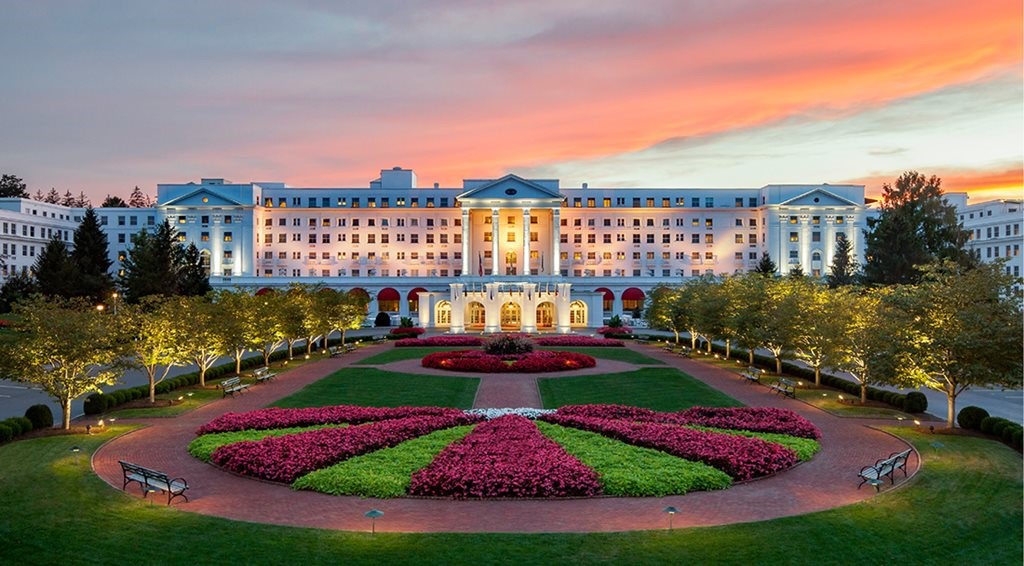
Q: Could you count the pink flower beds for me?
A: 5